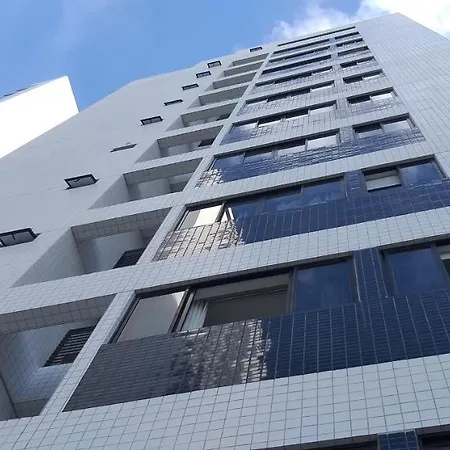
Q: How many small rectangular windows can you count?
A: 9